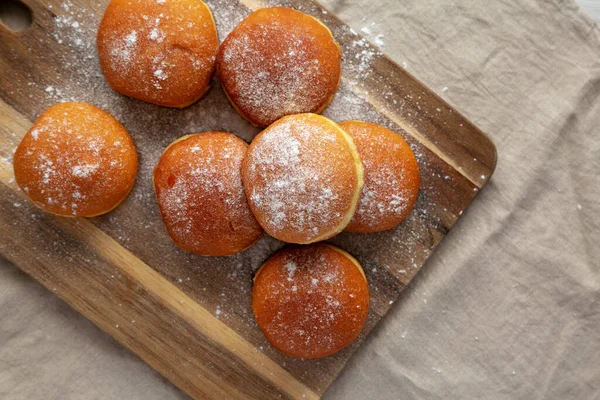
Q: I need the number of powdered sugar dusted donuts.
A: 7